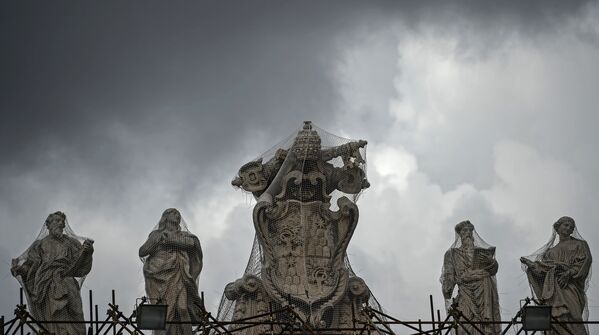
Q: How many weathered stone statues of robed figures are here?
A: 4